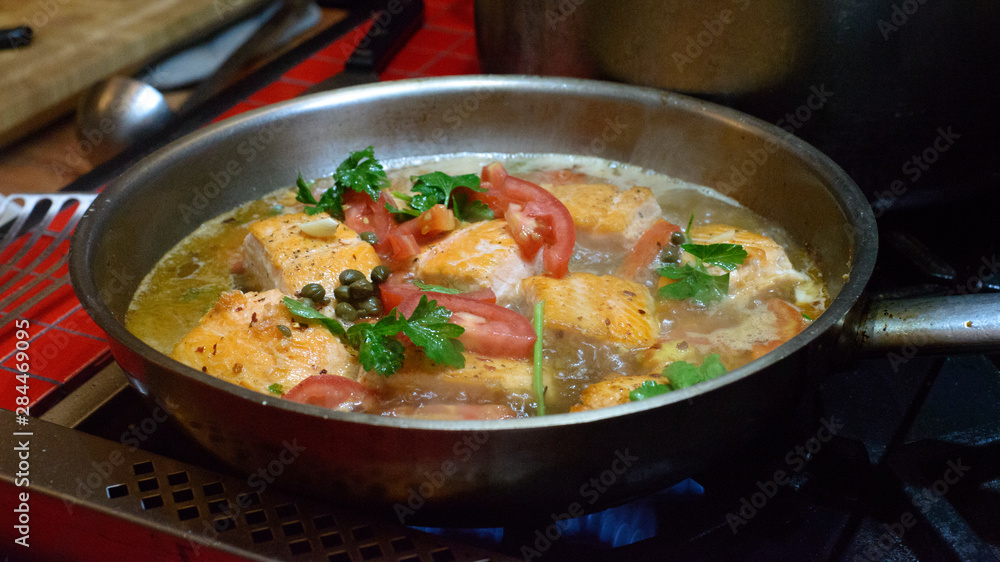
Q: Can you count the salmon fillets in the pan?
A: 8